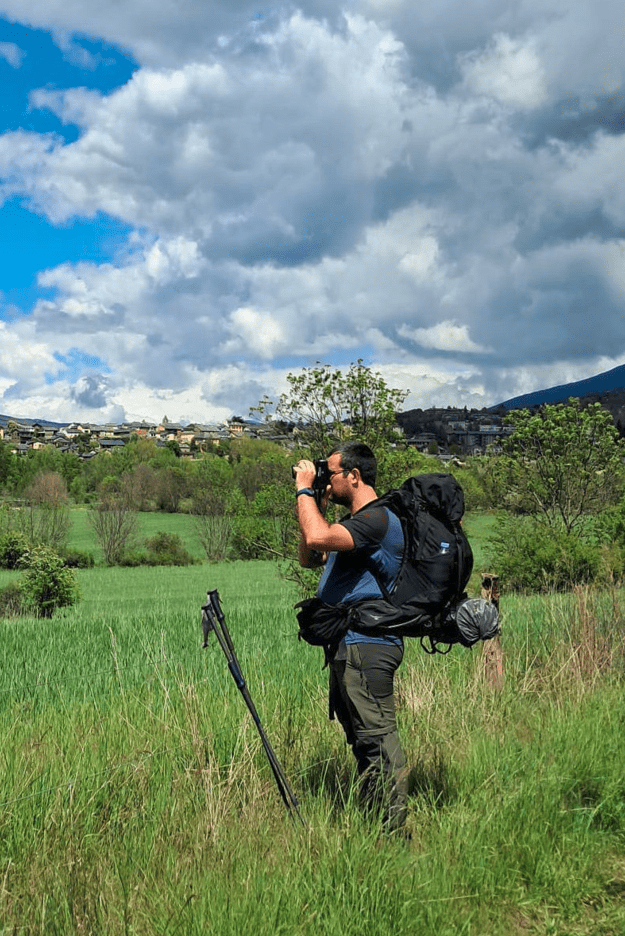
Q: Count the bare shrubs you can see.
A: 3